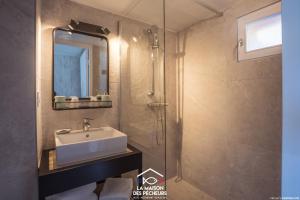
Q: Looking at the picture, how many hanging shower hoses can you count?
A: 1